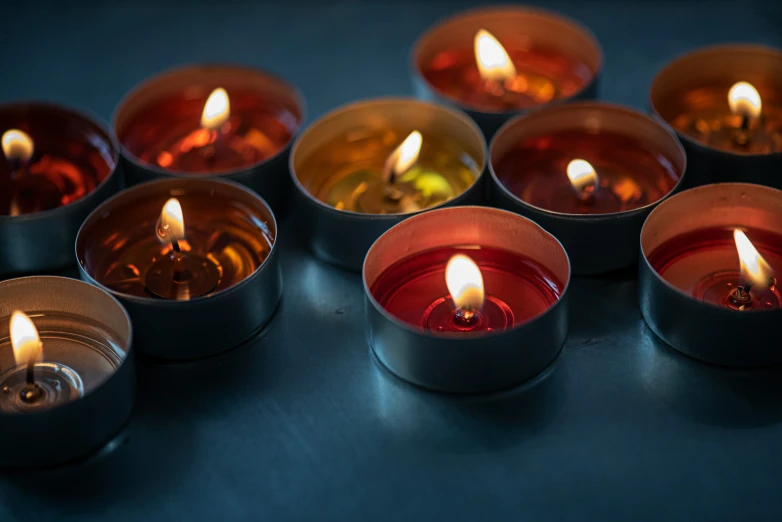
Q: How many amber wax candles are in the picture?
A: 2